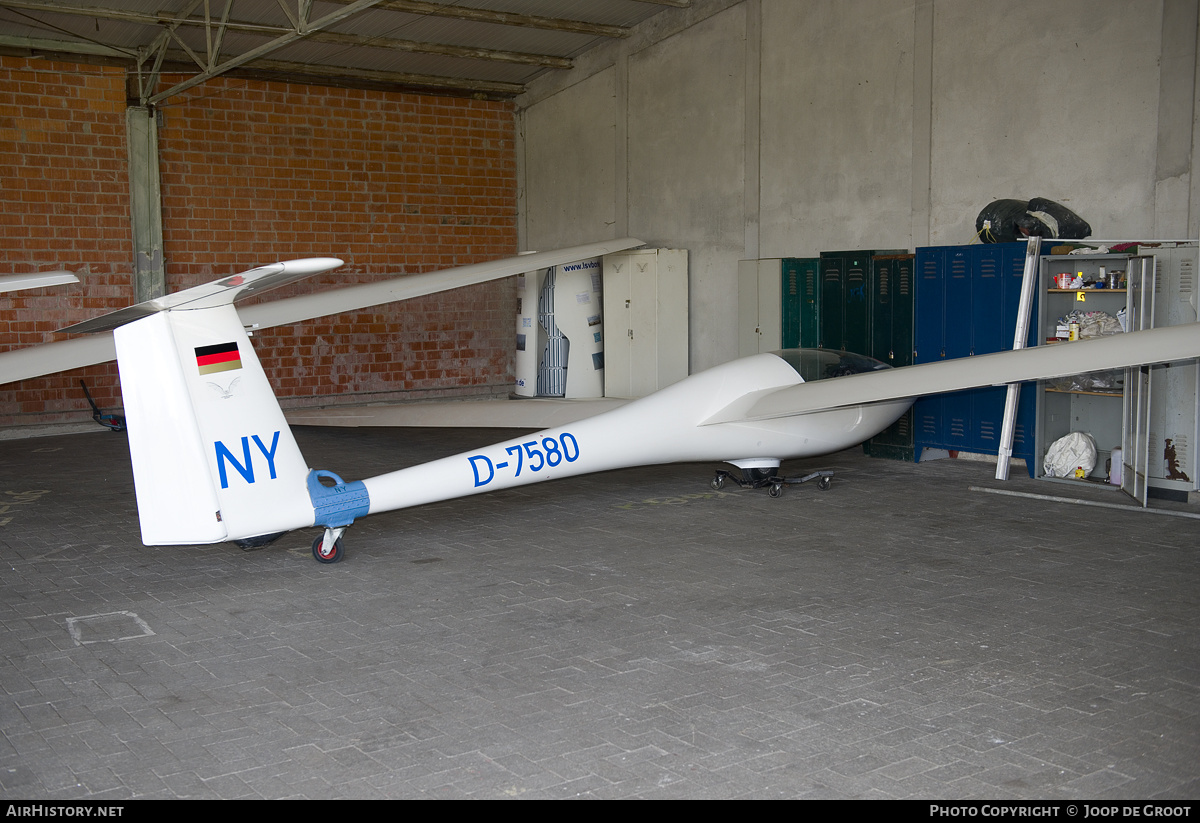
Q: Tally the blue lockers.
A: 4